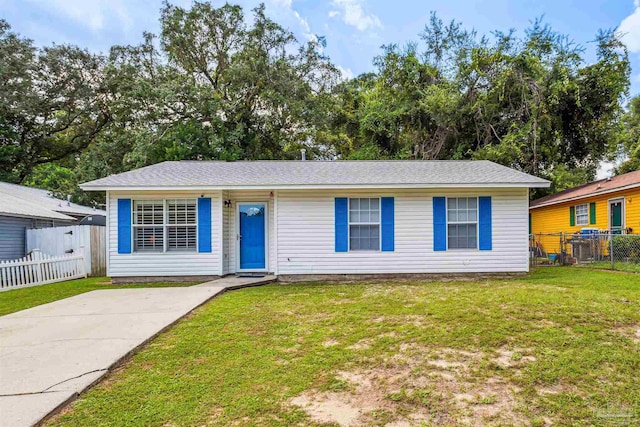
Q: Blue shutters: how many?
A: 6